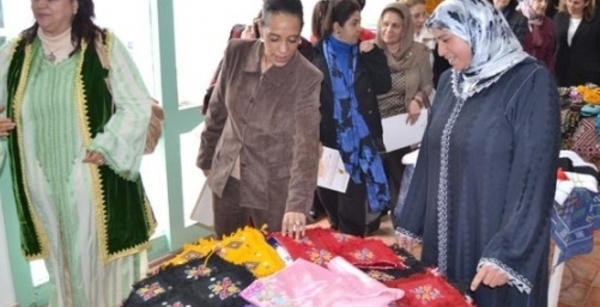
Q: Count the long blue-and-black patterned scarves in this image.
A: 1